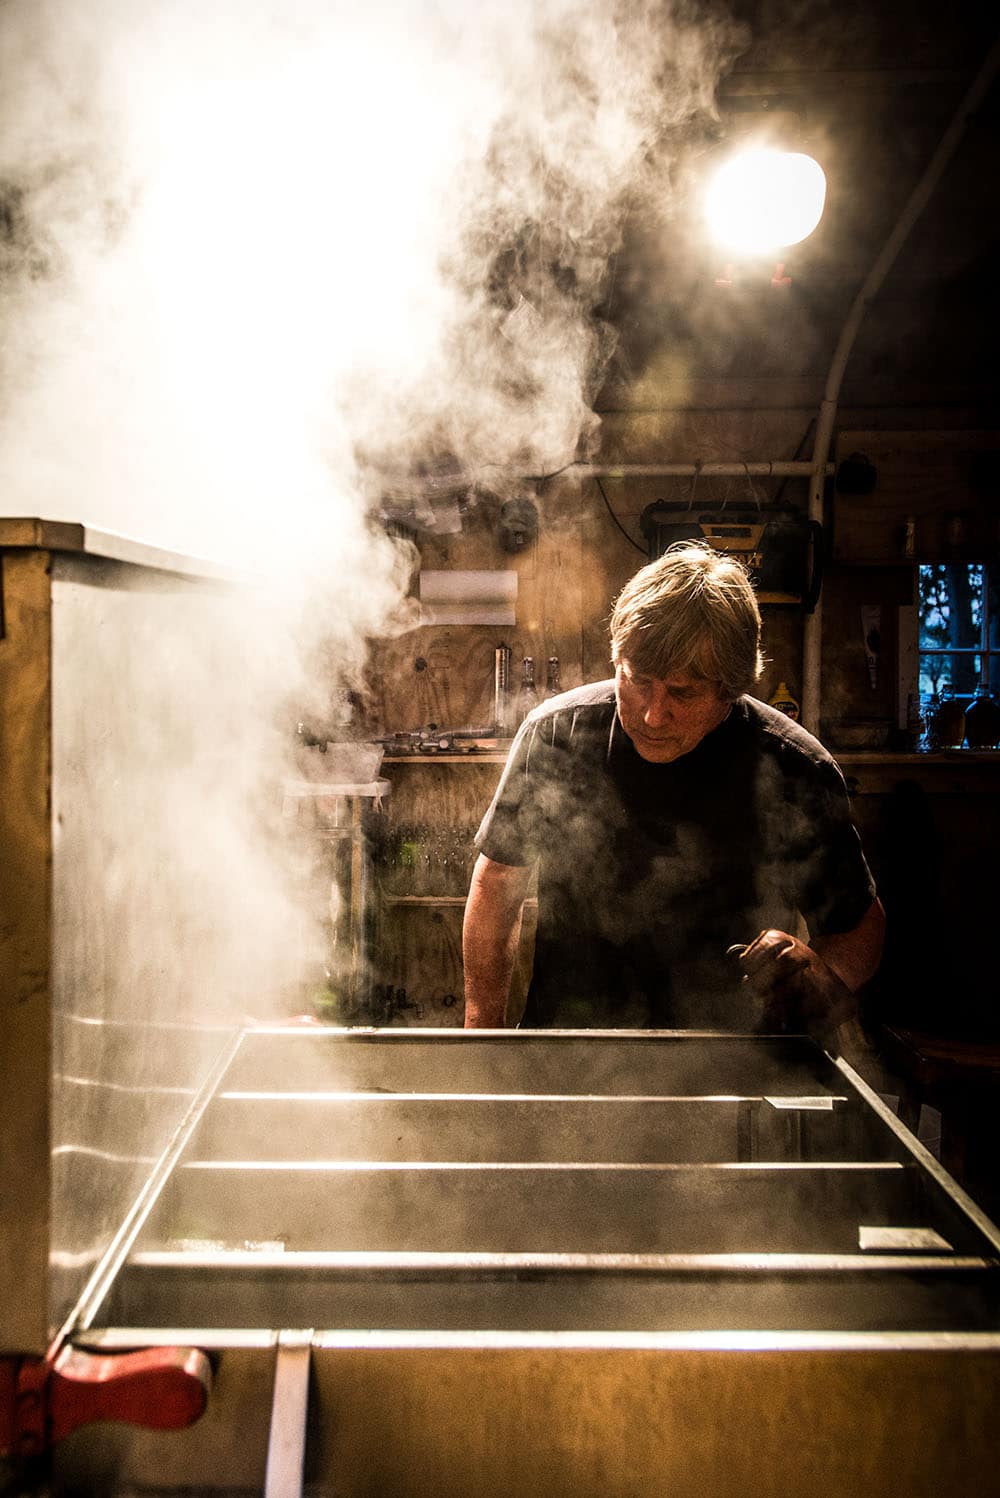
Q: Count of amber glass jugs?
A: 2